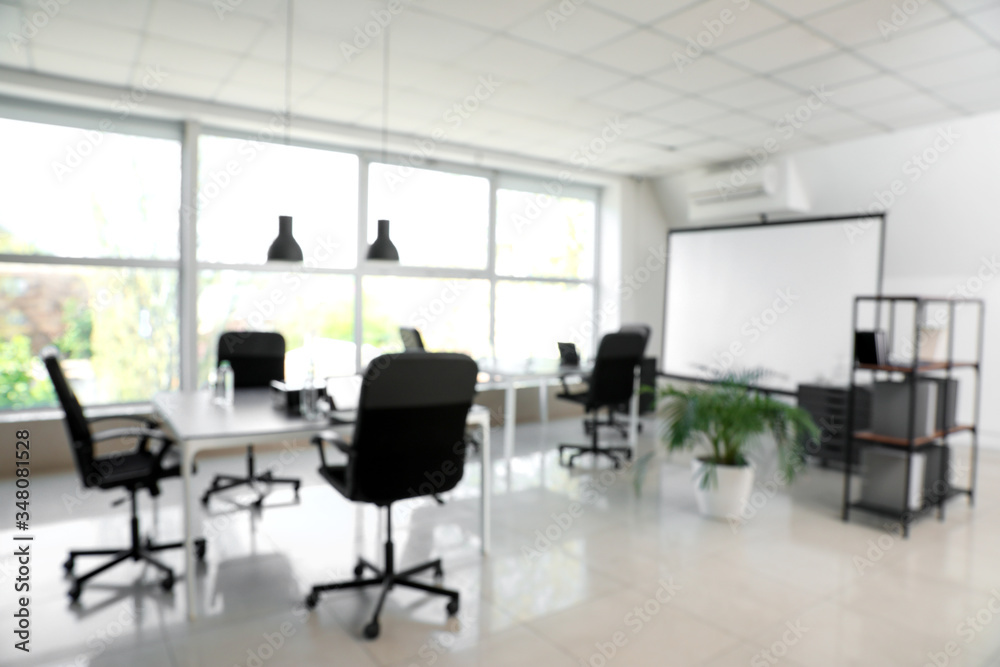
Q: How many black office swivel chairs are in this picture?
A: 6